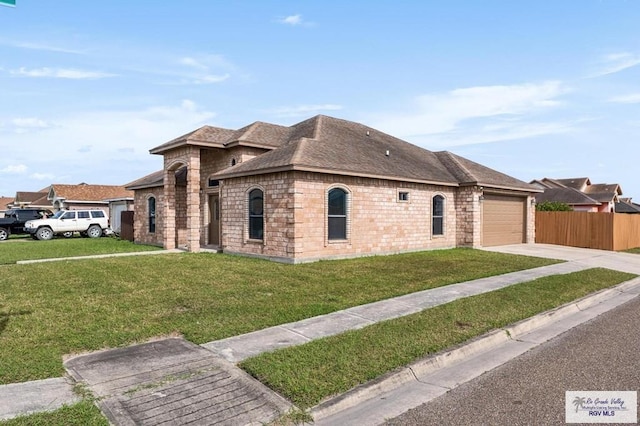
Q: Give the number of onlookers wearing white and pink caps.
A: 0